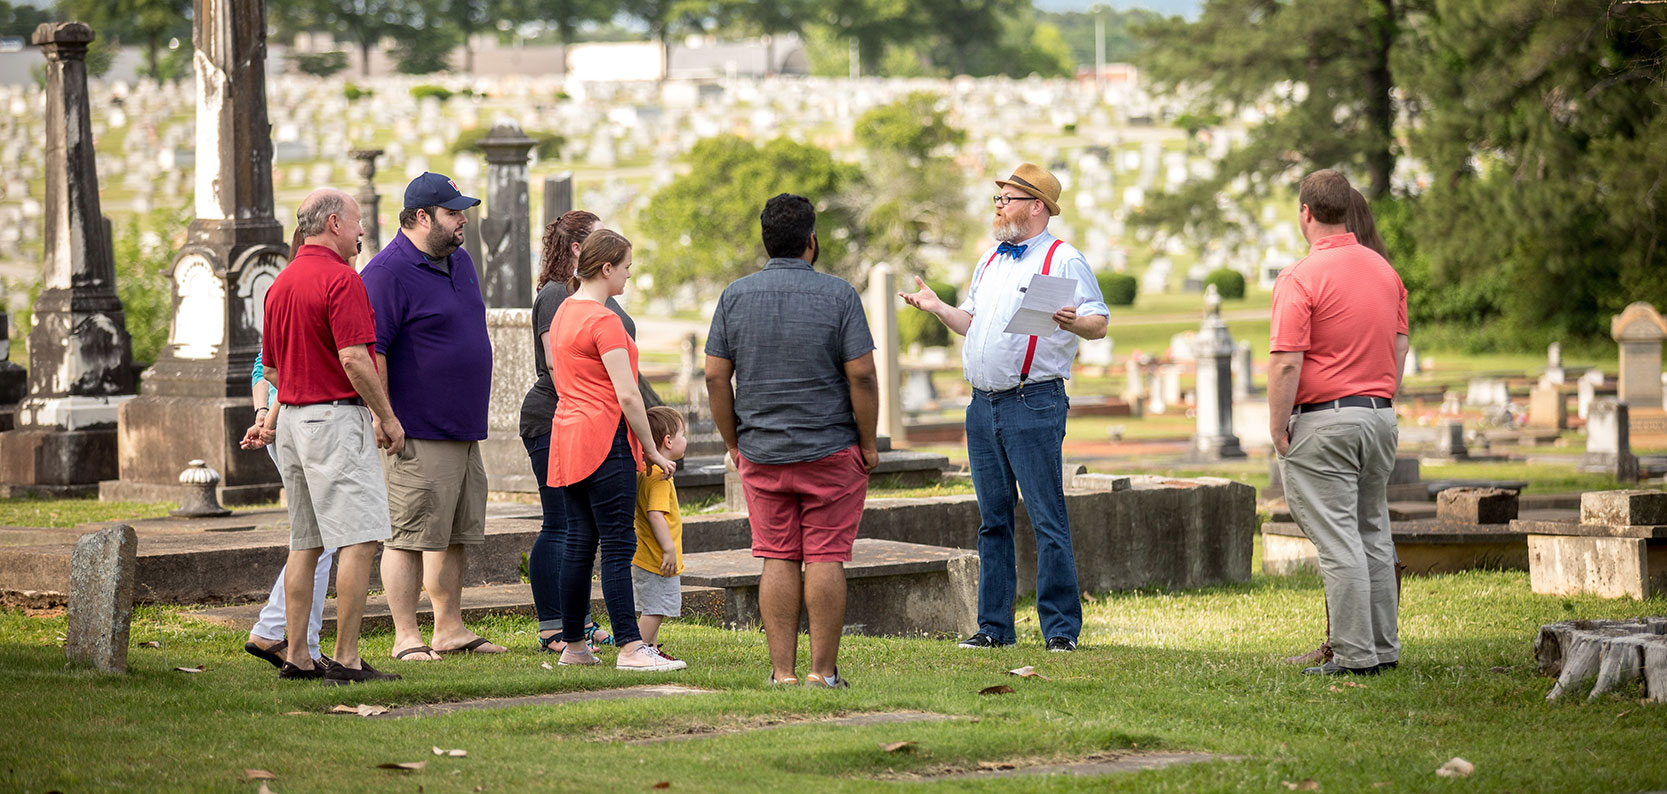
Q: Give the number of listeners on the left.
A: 7